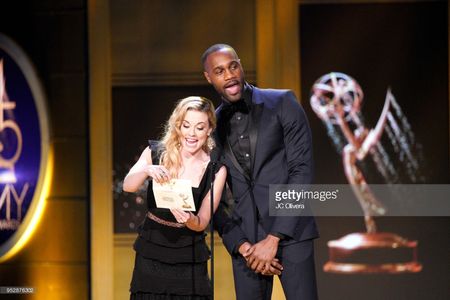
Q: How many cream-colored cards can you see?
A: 1